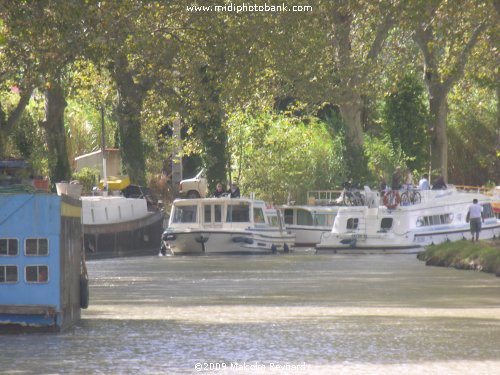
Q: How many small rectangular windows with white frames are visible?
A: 4